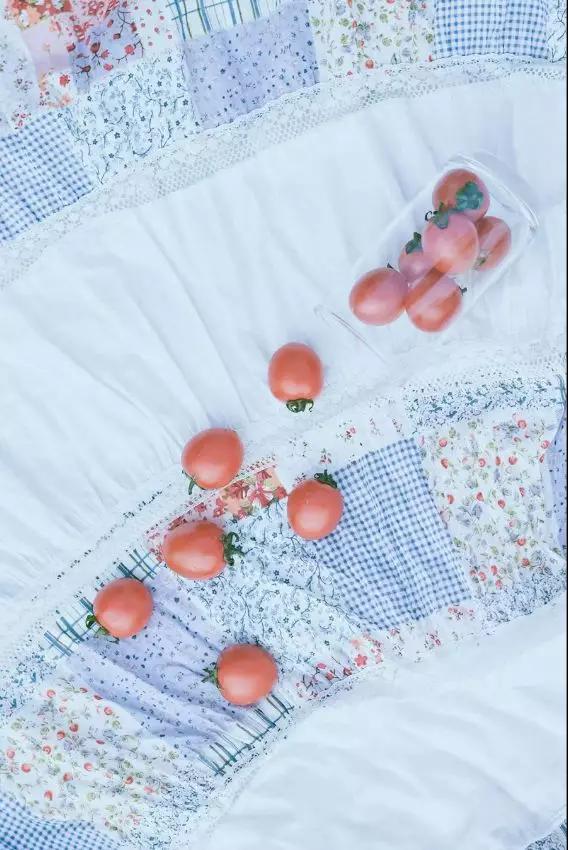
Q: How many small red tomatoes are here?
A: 12